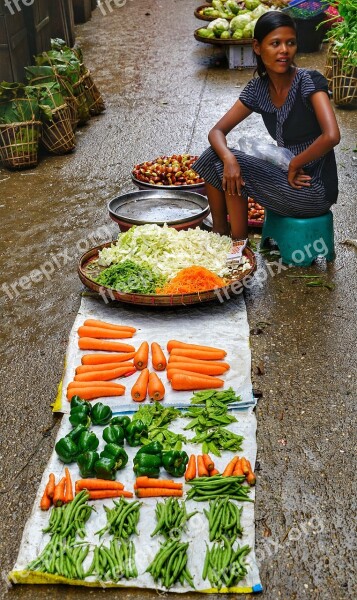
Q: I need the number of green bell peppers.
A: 15